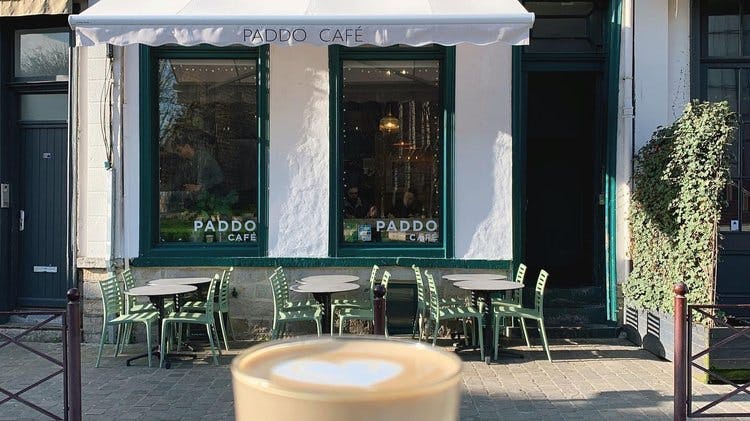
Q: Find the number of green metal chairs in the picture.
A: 12